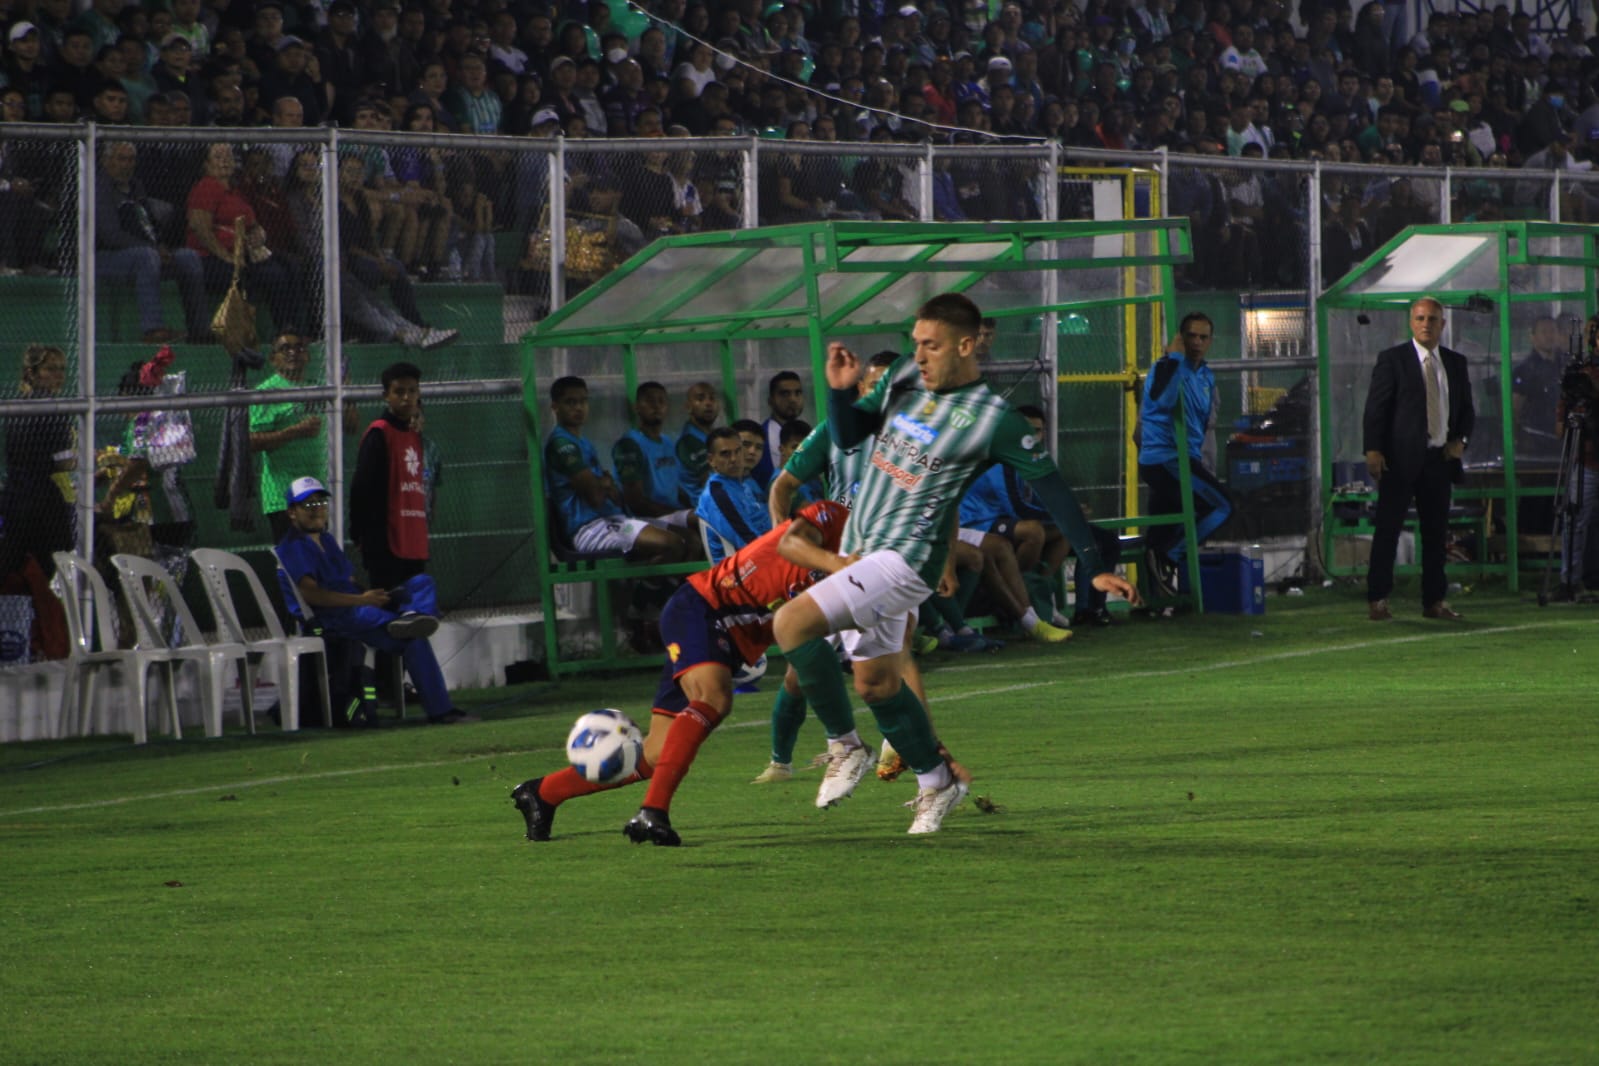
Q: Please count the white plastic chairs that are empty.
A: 3